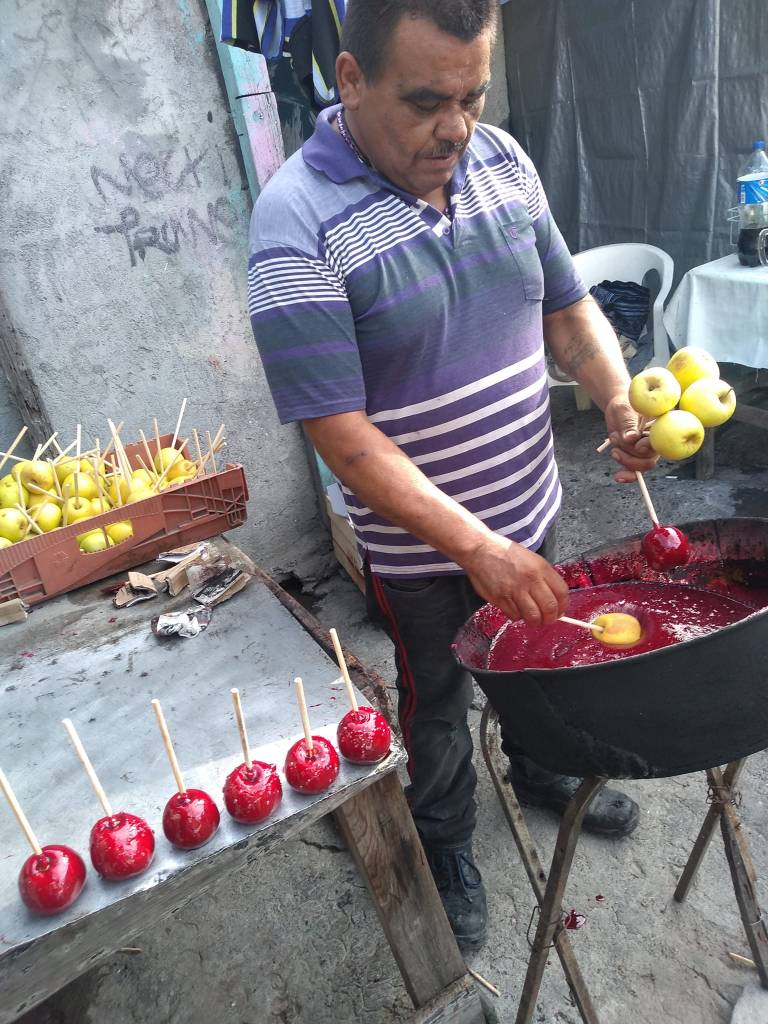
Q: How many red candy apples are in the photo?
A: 7